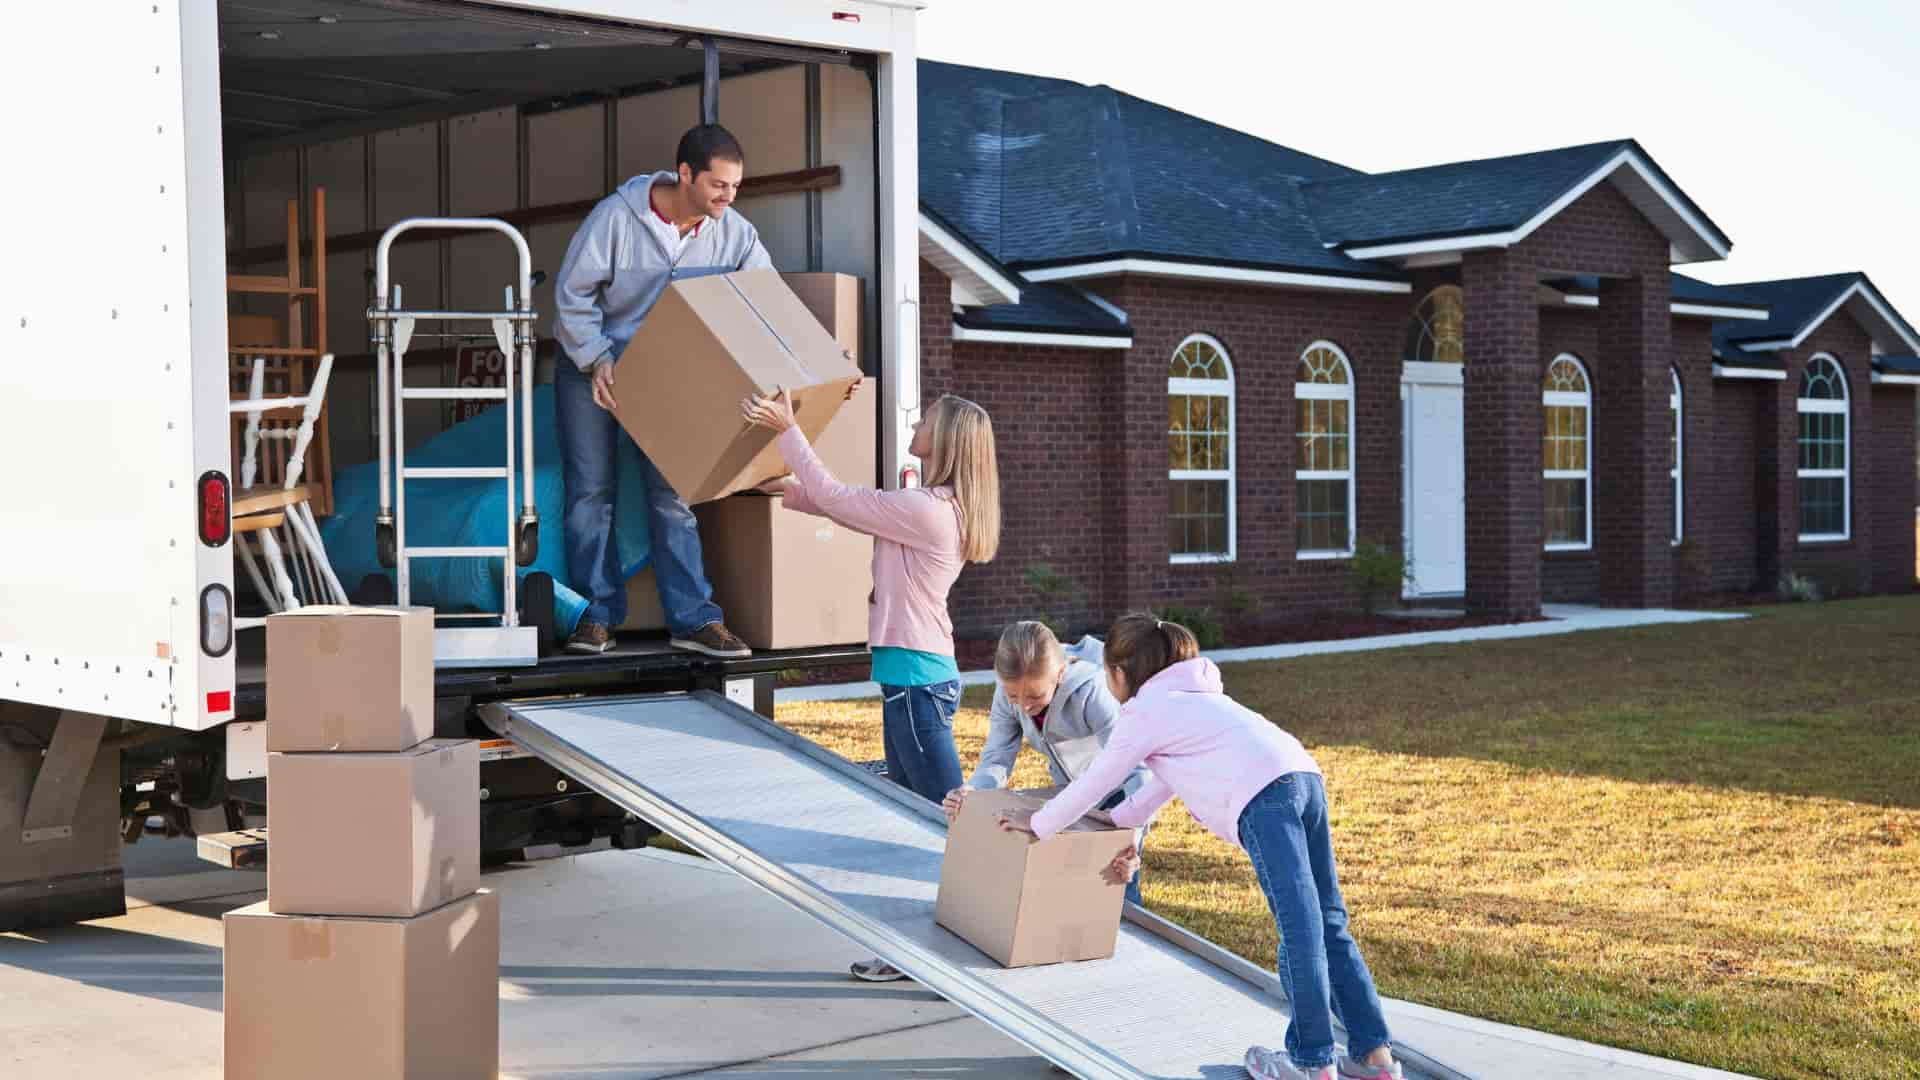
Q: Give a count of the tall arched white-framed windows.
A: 5